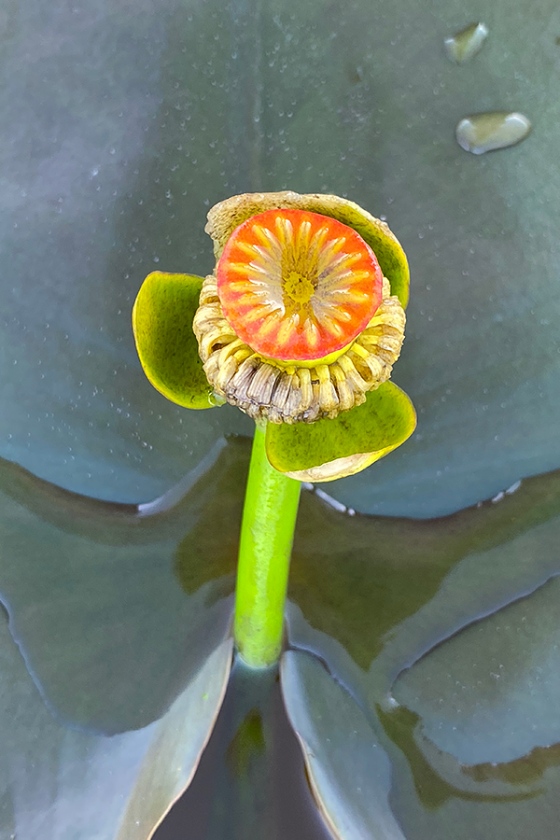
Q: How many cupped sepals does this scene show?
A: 3